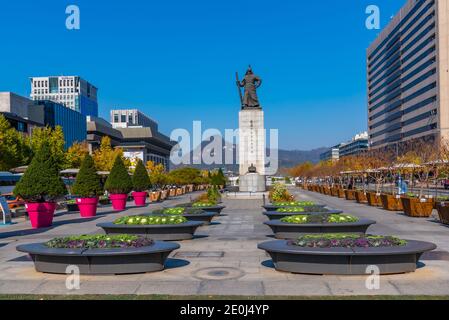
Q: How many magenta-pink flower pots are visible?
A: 4